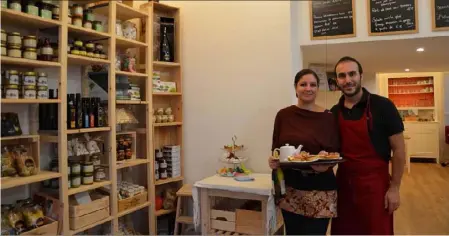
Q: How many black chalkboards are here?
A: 3